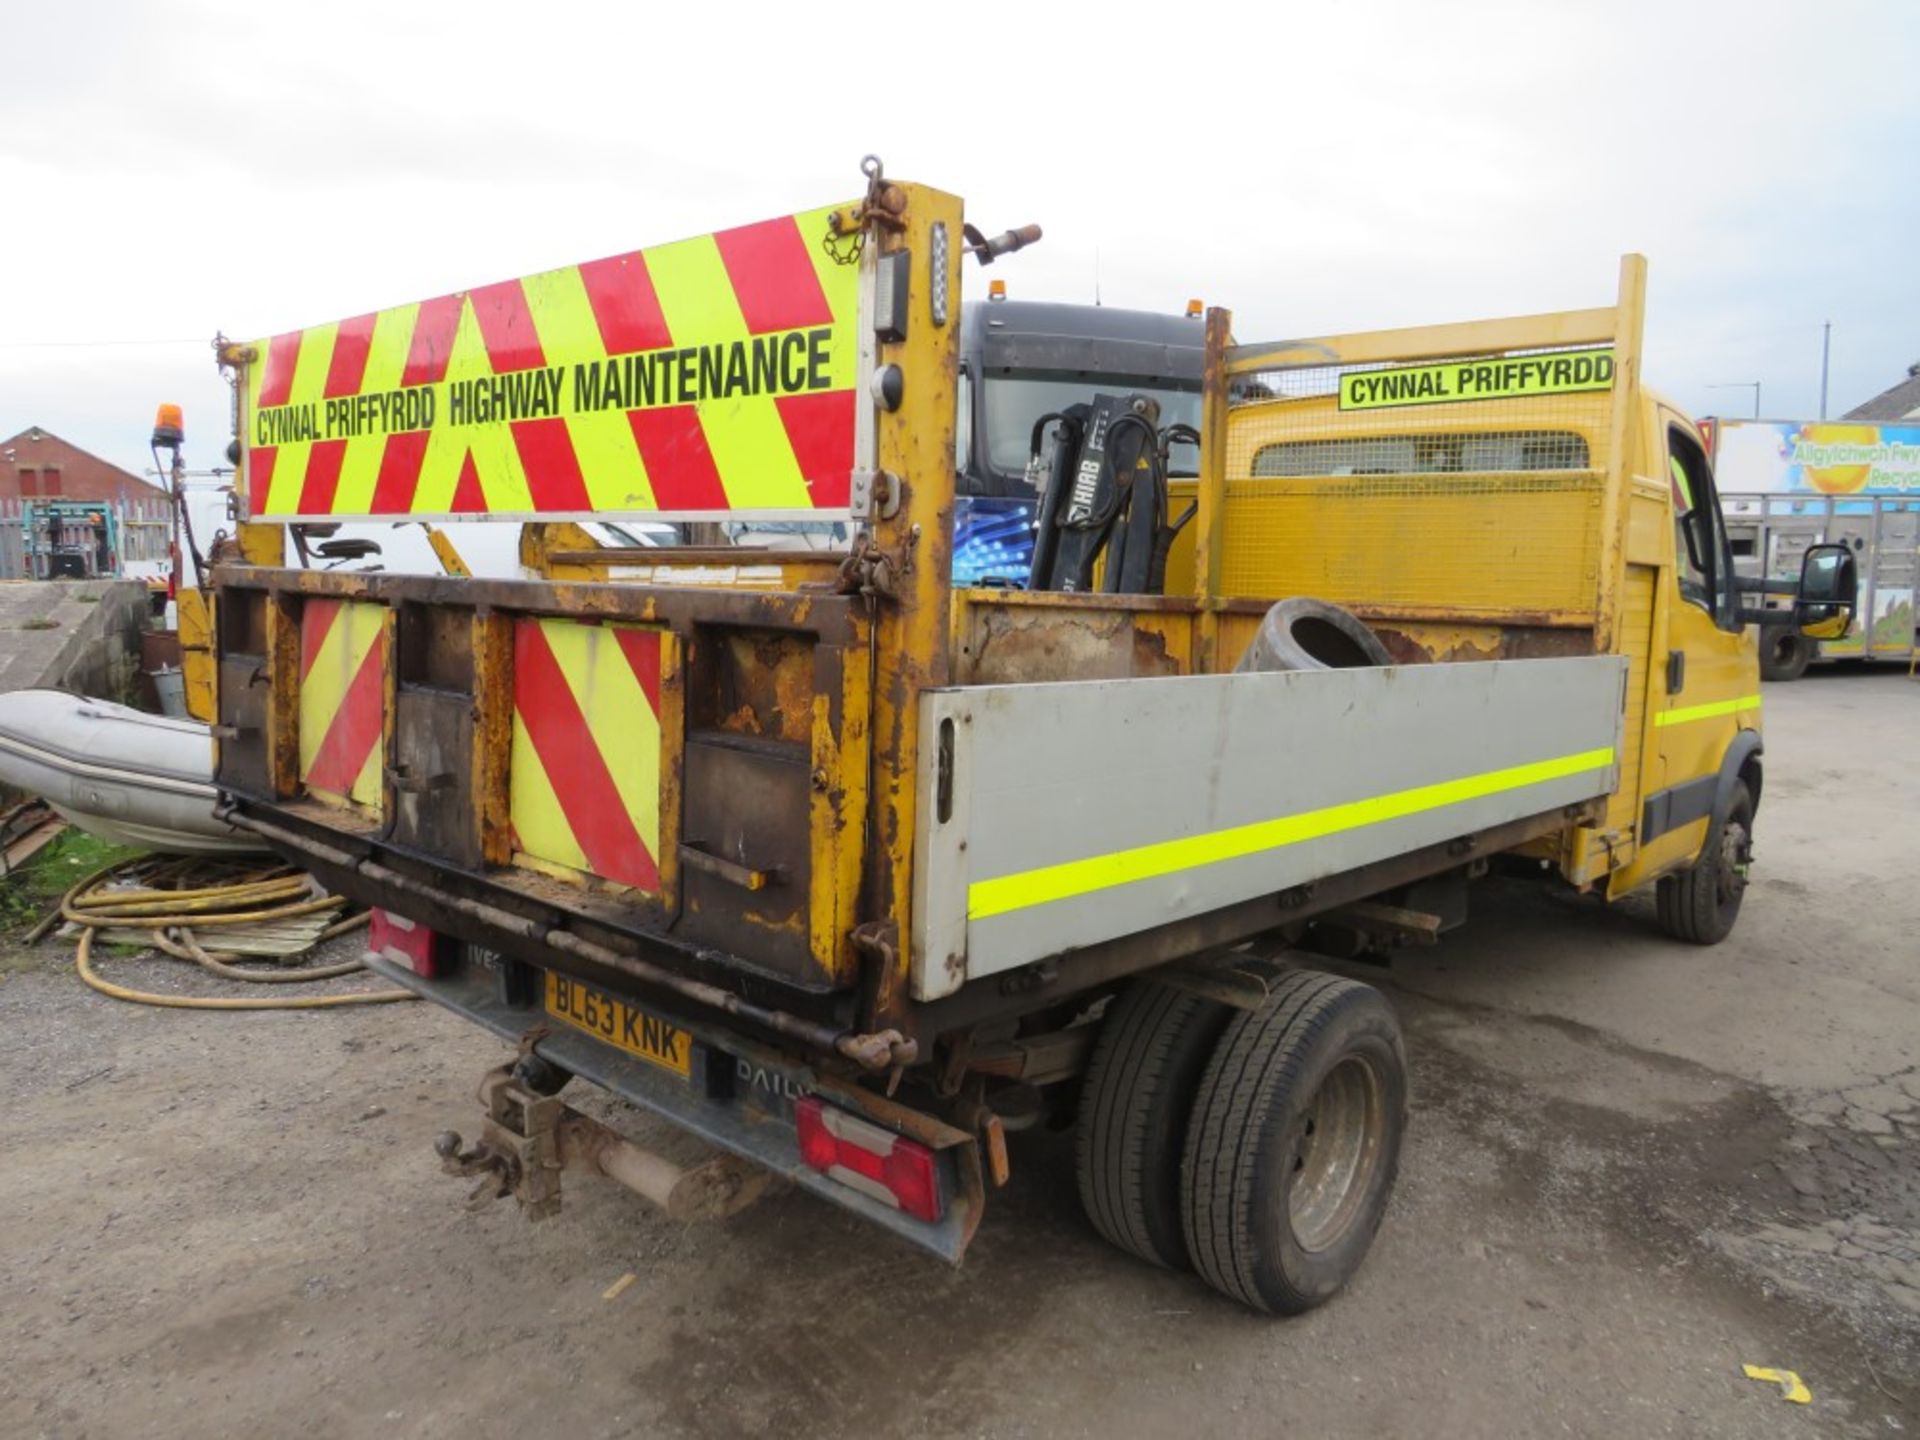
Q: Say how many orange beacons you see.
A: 3